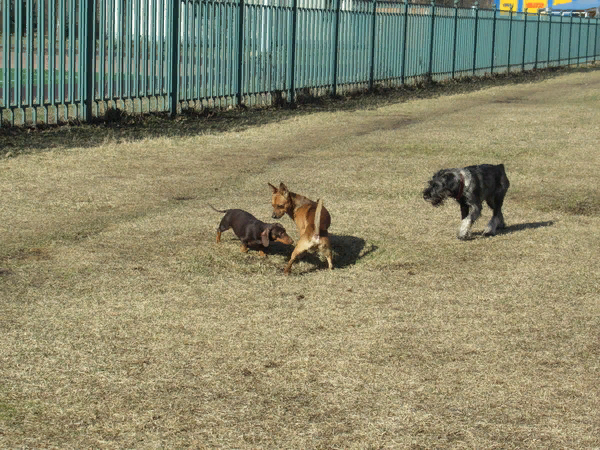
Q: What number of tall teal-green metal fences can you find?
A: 1